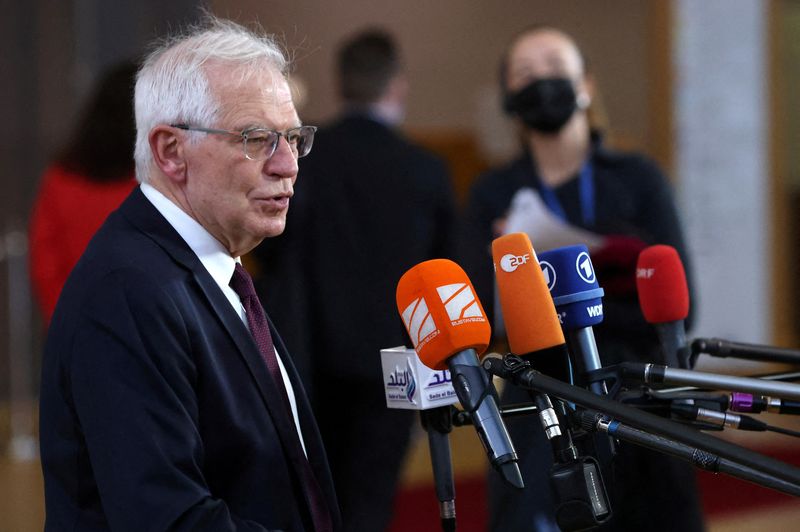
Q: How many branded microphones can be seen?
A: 5